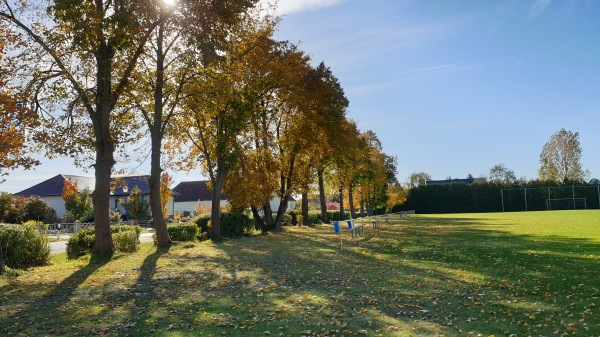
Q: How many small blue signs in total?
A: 2